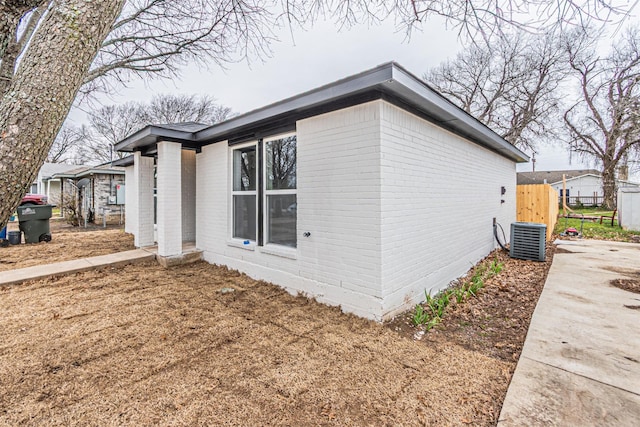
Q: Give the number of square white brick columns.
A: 2